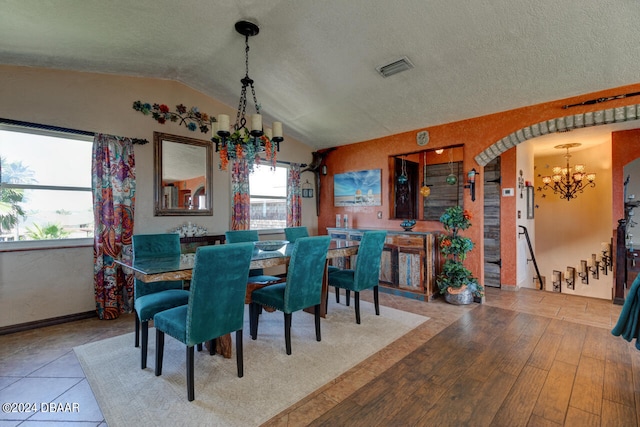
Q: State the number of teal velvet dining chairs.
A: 6